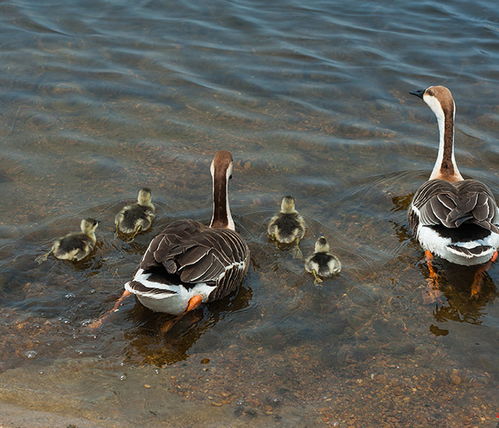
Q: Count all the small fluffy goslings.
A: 4